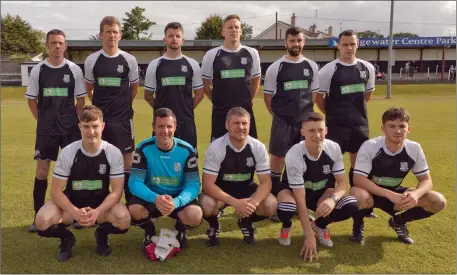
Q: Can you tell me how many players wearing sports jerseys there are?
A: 11